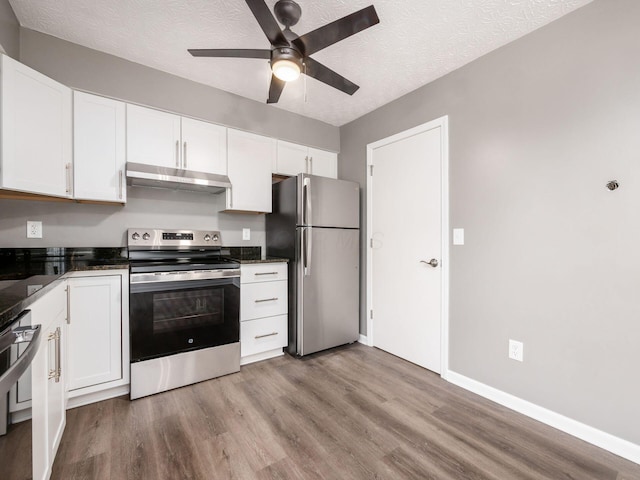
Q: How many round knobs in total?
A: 4